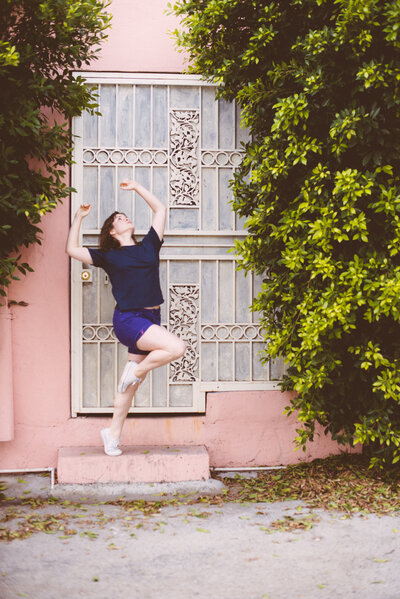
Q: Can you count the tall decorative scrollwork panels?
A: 2